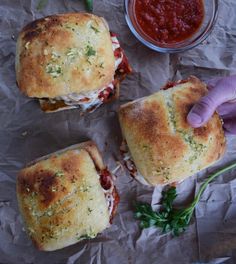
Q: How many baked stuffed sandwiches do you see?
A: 3